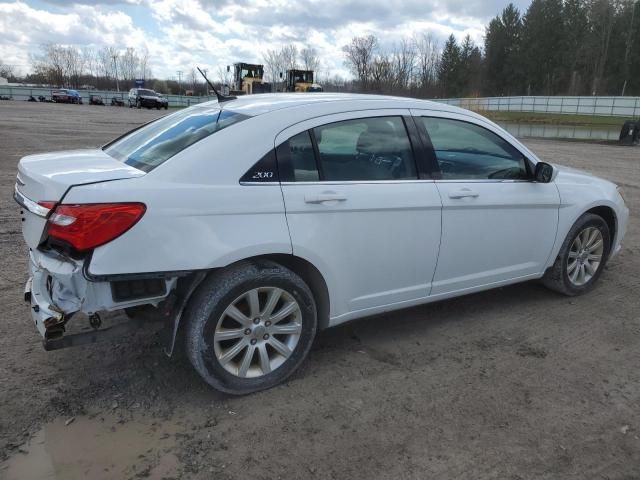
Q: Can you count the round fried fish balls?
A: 0